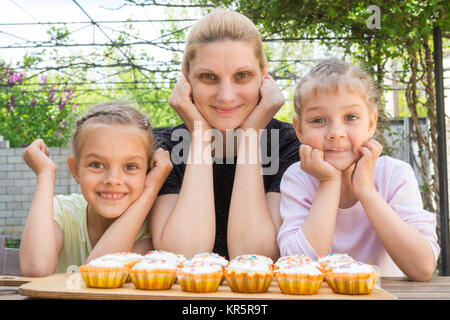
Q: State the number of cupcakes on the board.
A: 12